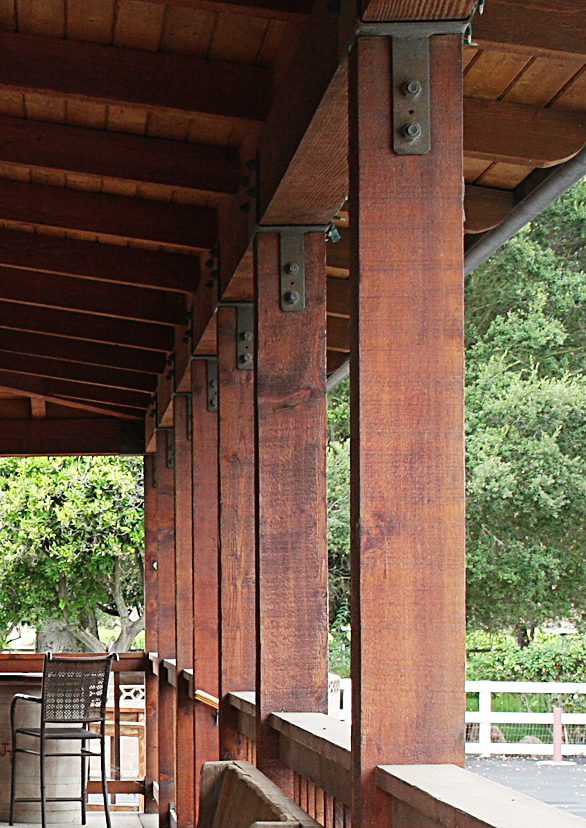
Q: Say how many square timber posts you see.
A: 7